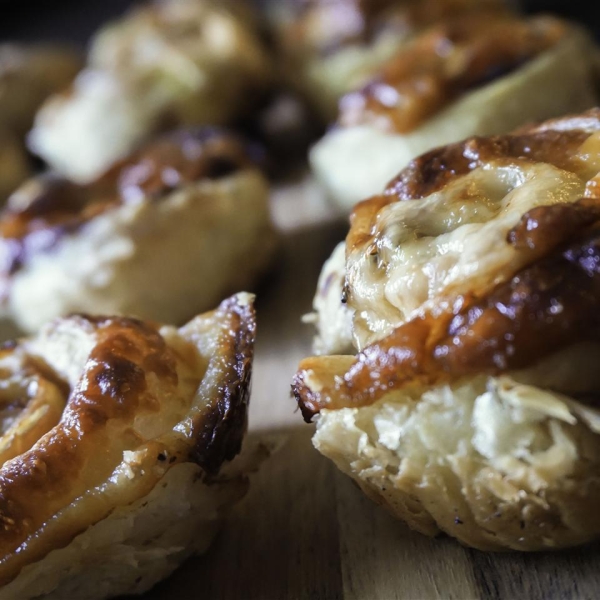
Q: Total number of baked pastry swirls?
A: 7